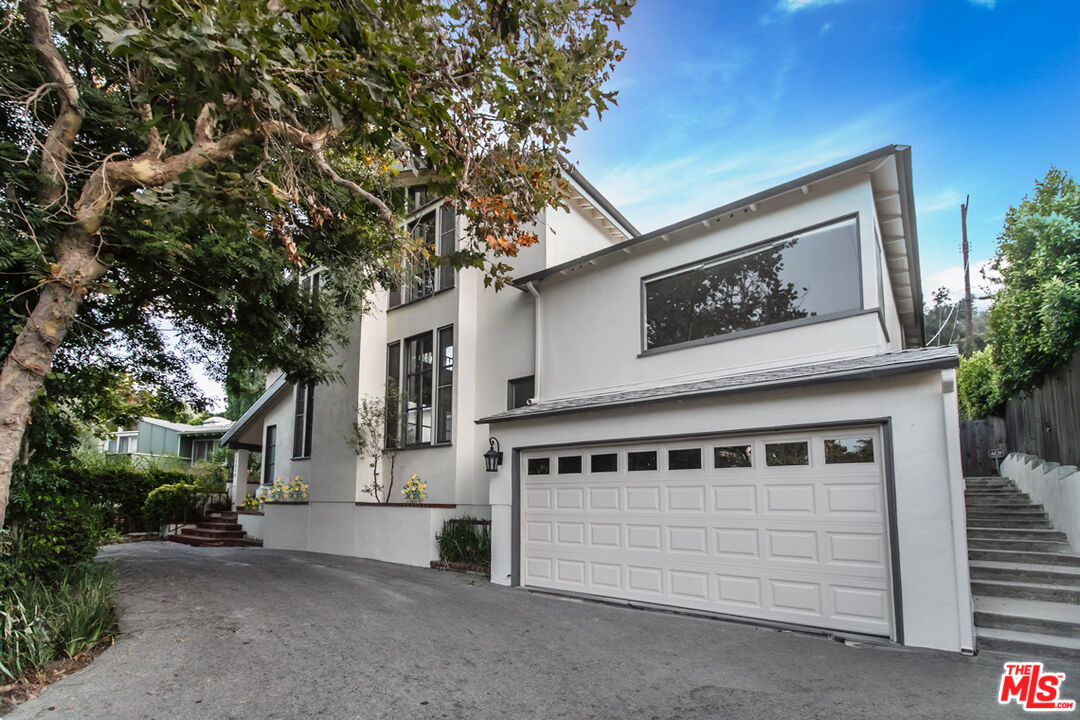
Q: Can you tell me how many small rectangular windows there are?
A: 8